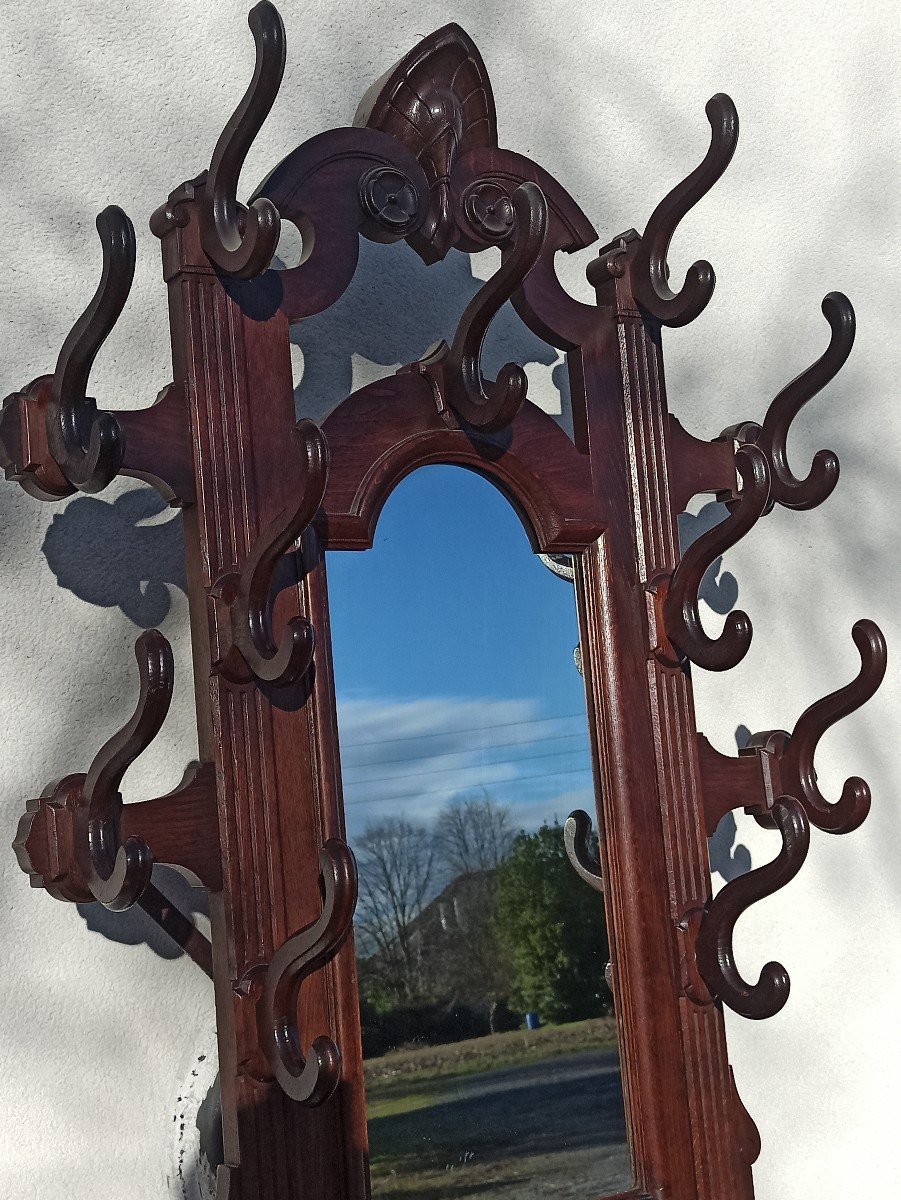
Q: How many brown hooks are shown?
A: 11